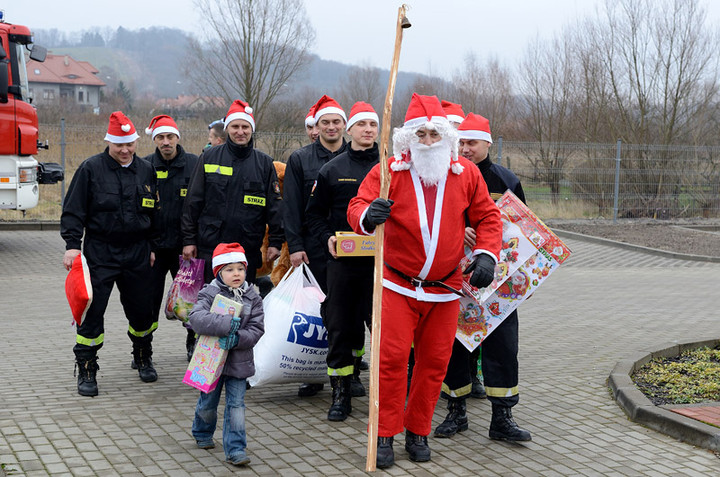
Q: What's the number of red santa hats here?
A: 10